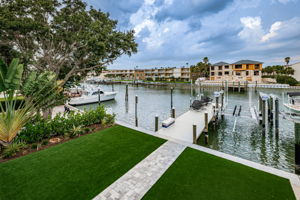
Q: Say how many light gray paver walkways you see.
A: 1